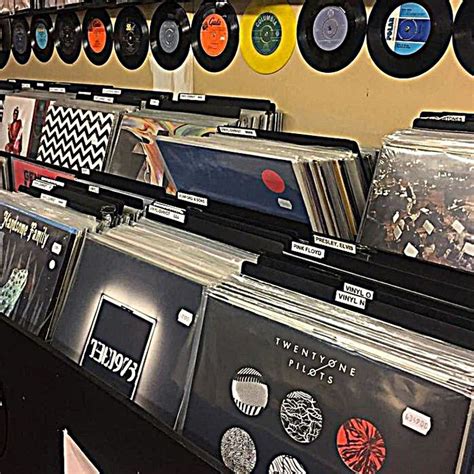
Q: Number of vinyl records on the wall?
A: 12